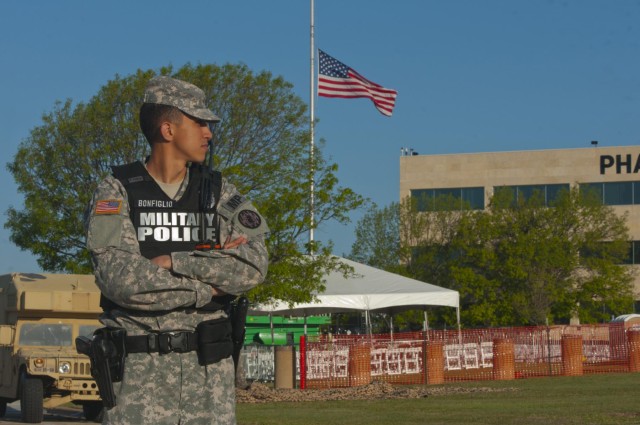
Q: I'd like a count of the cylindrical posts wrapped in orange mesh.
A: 5